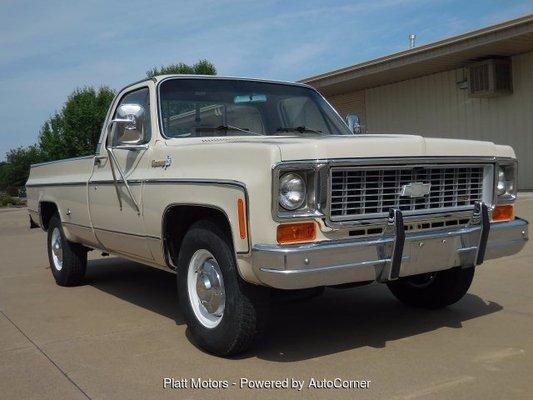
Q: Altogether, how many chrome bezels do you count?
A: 2